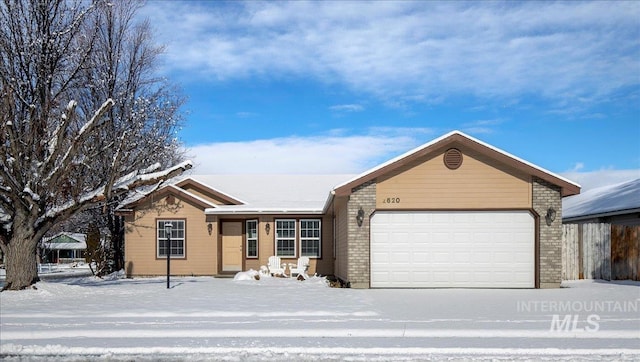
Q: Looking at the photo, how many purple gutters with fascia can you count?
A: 0